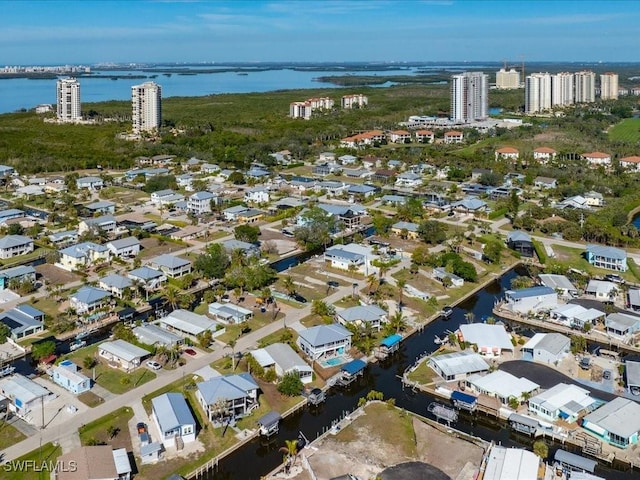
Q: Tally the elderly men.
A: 0